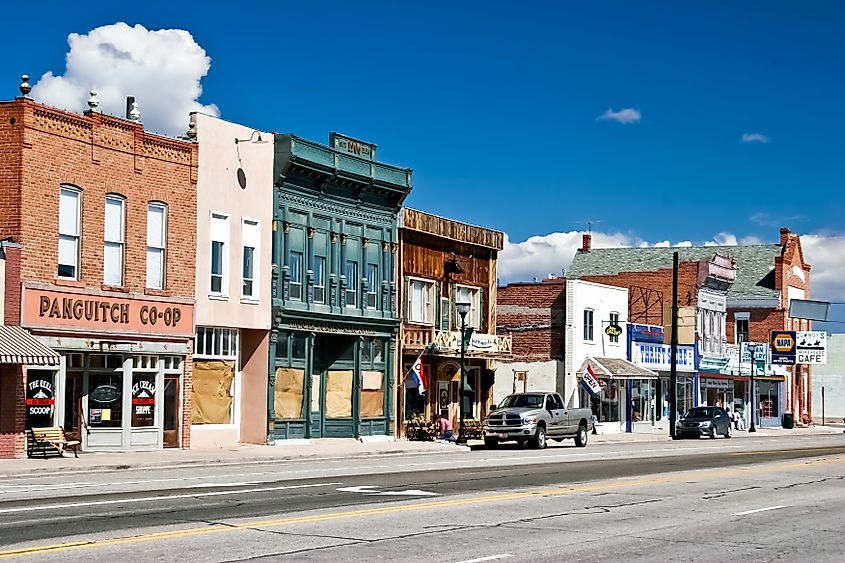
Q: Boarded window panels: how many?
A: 4